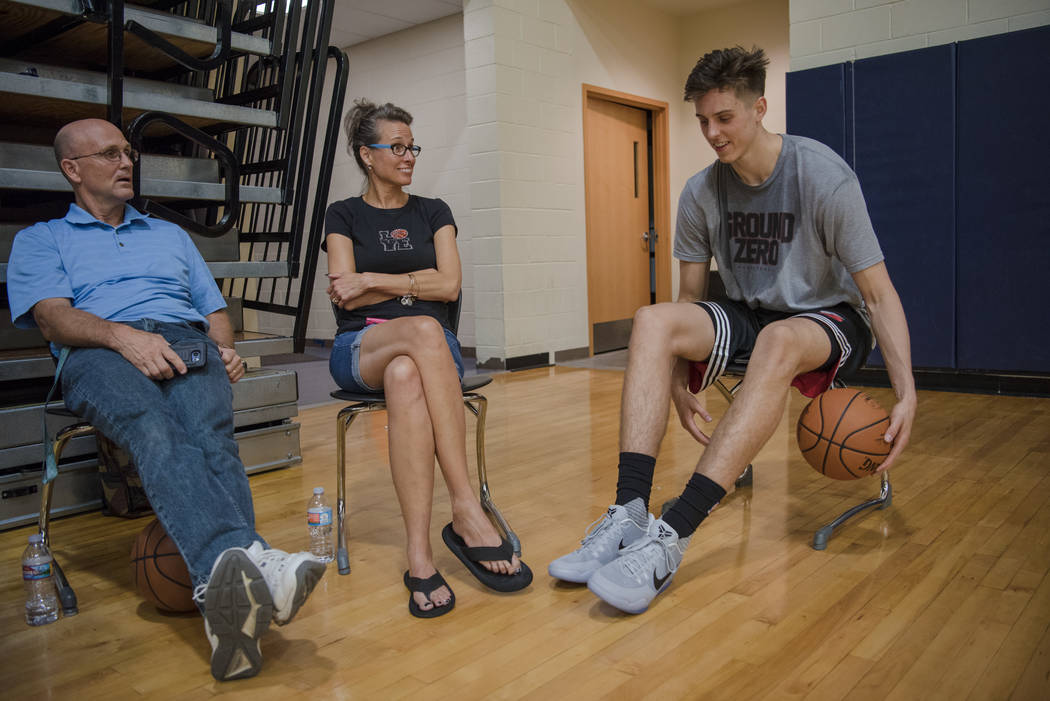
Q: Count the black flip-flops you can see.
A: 2